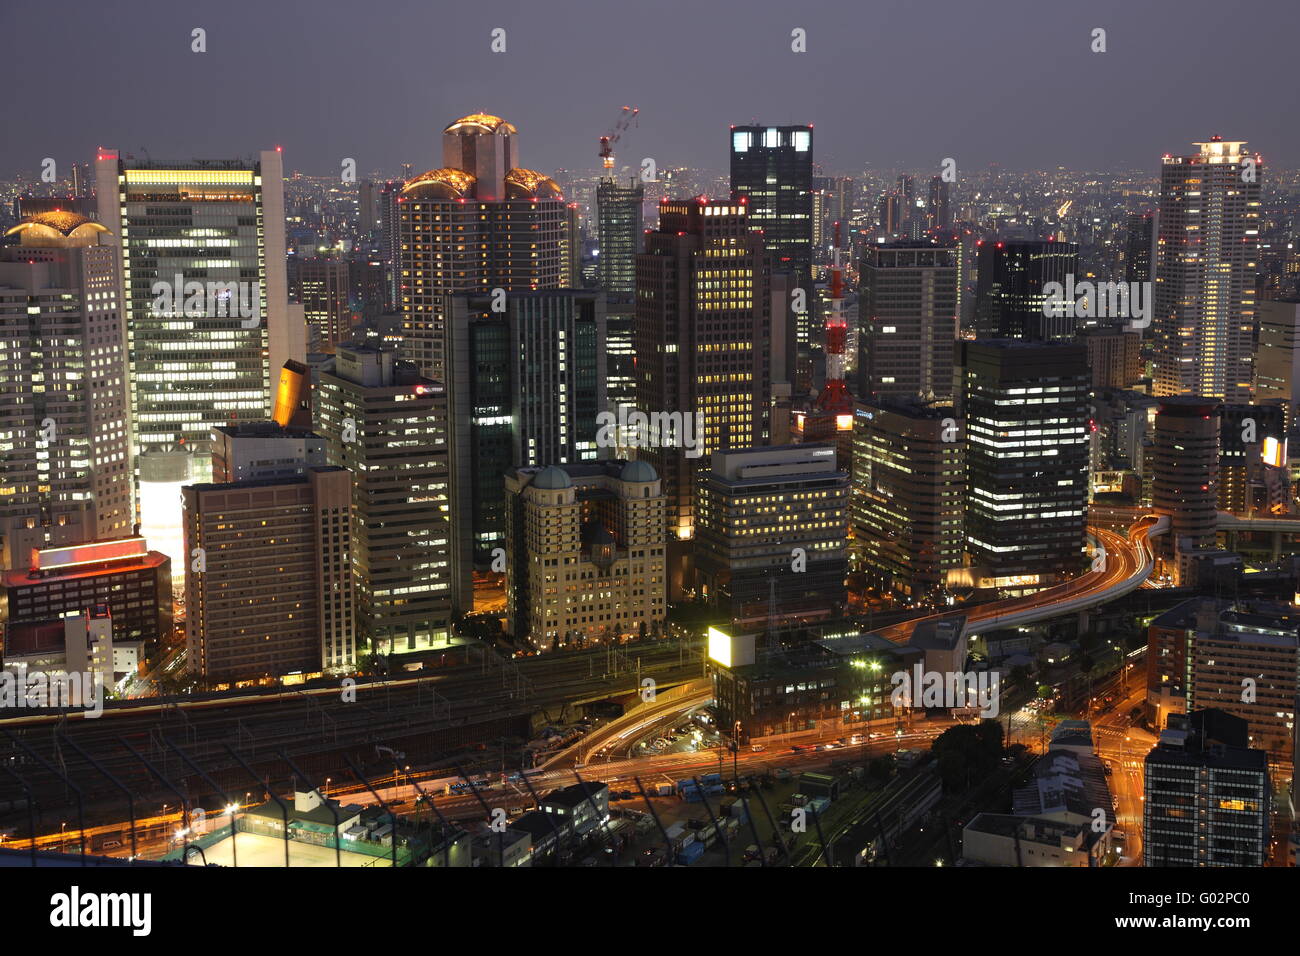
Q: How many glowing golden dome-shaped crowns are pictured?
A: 4